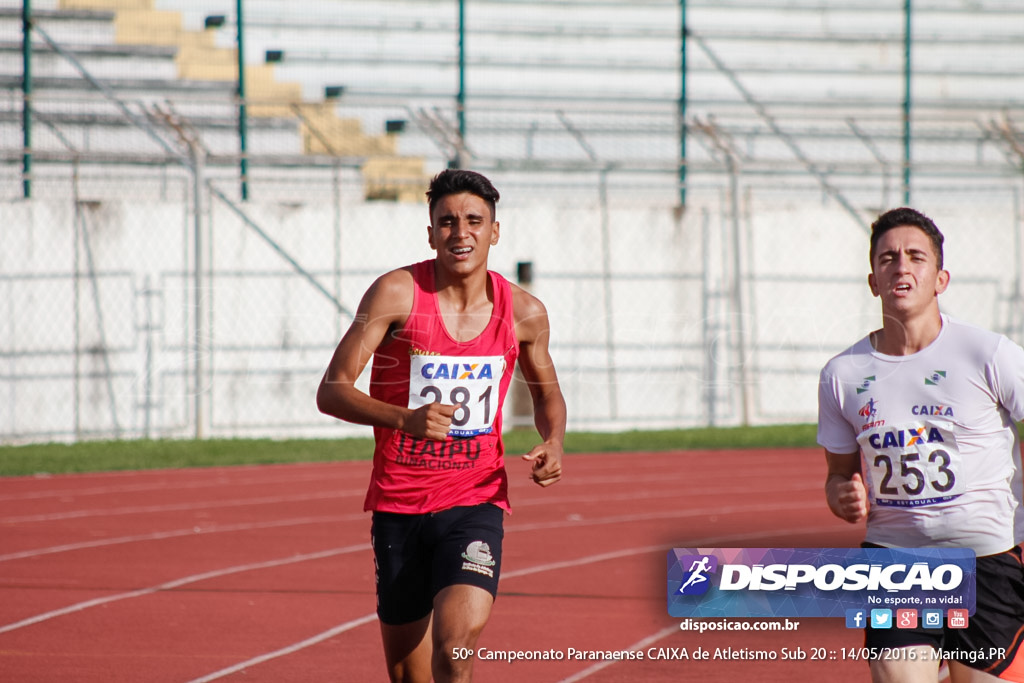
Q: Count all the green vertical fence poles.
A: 5